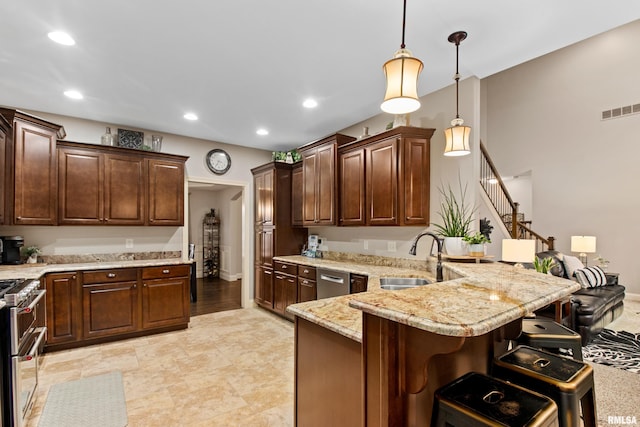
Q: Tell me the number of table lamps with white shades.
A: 2